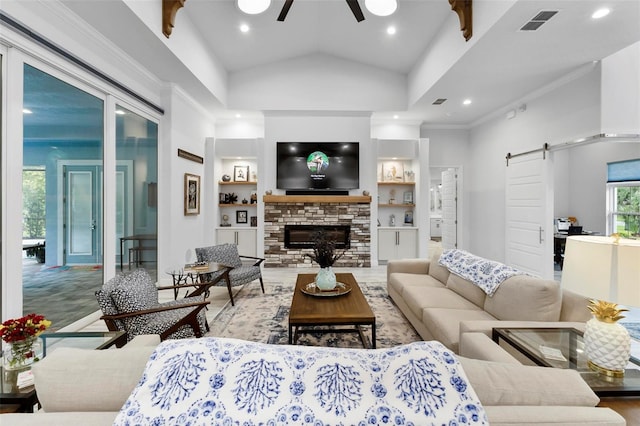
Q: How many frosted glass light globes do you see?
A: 2